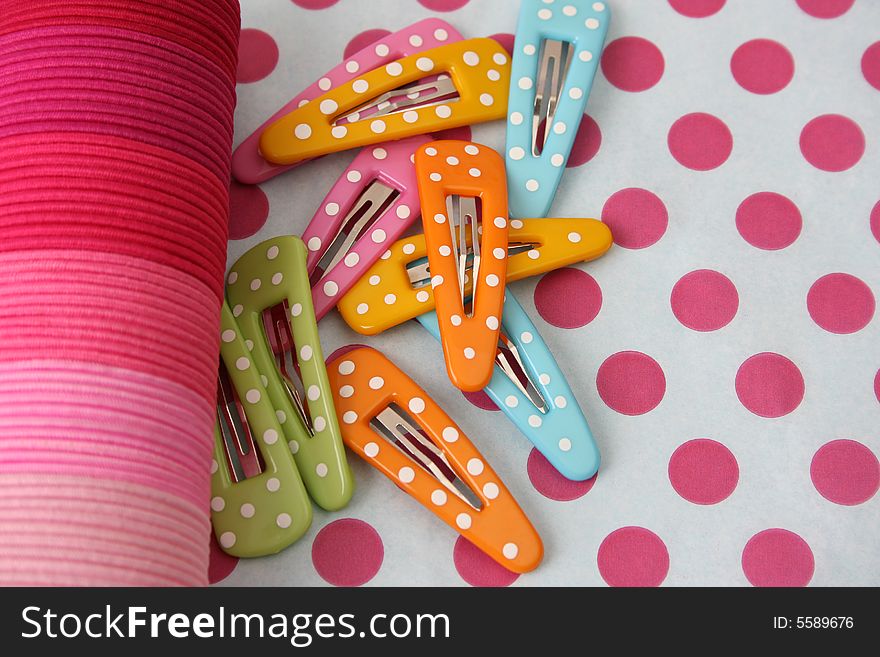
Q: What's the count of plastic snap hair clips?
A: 10